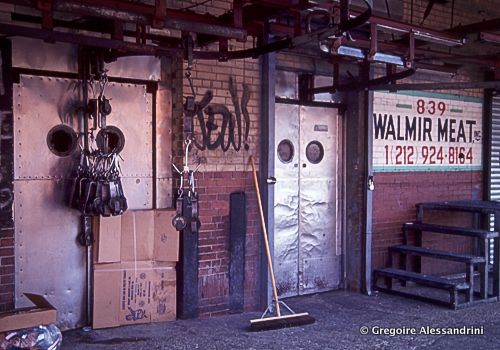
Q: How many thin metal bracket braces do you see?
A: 2